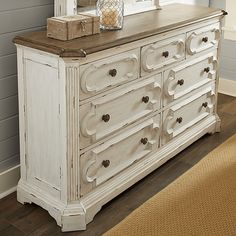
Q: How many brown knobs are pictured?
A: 11